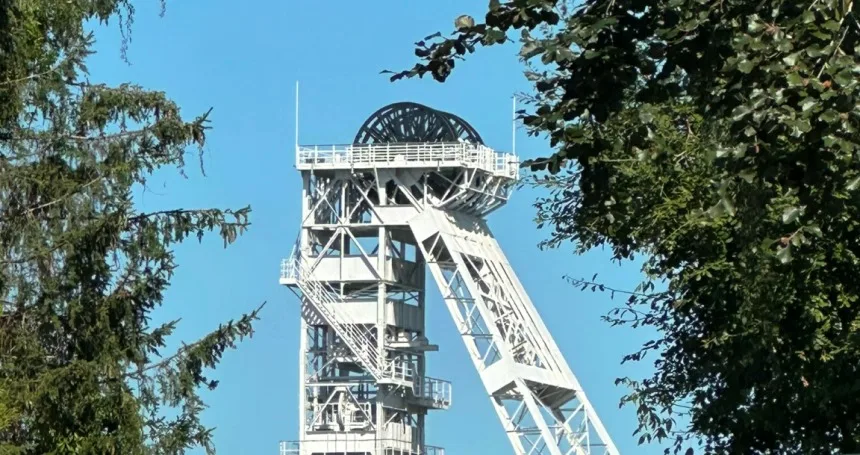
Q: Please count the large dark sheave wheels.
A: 2